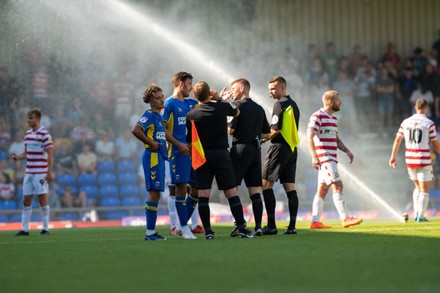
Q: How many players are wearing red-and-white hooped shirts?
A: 3